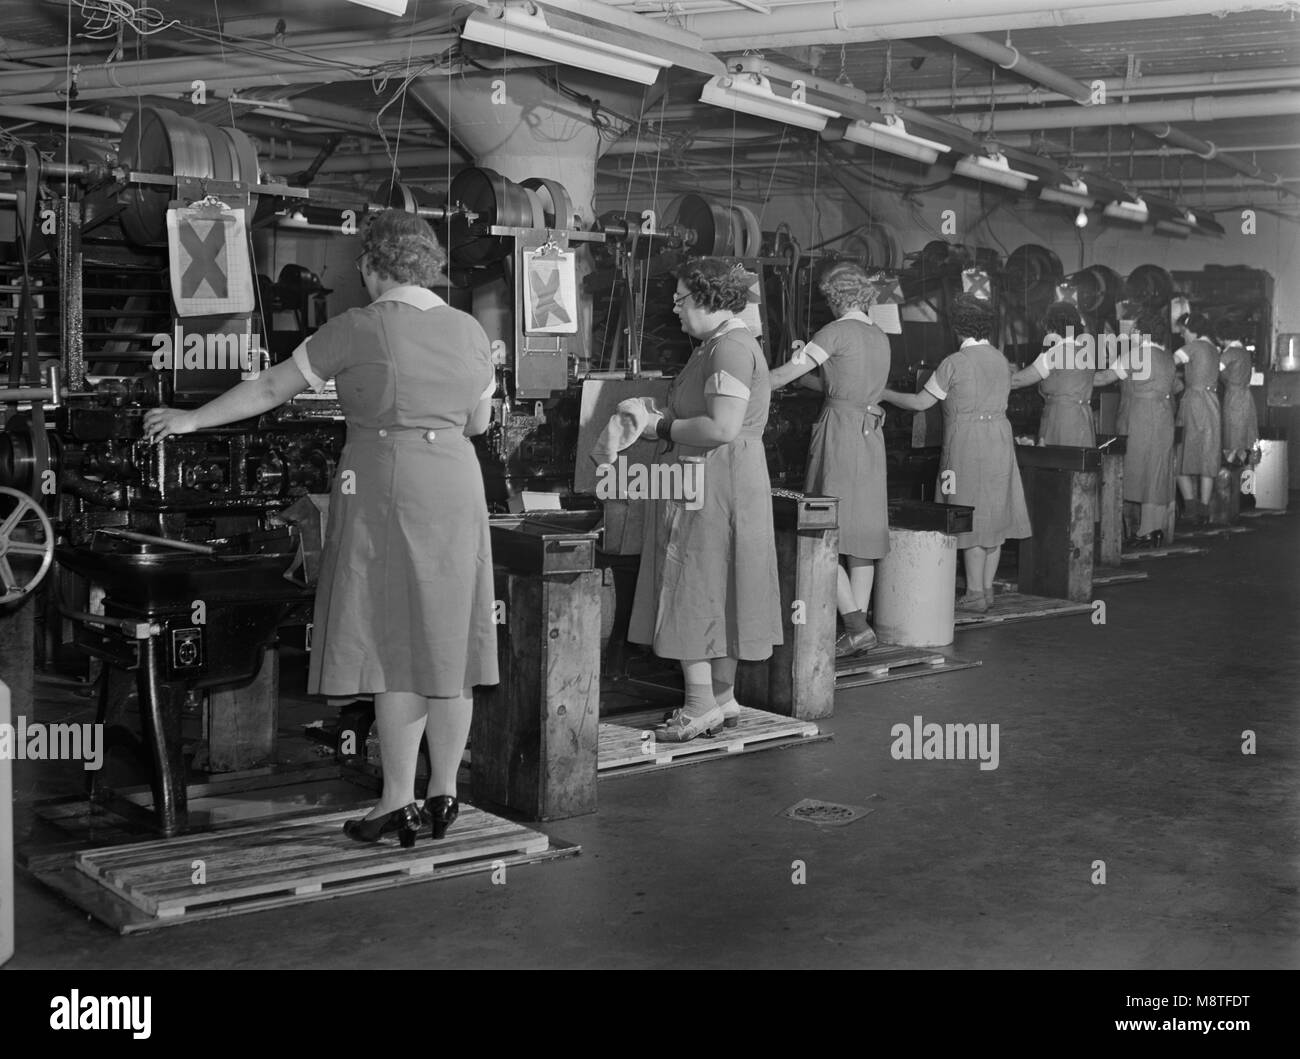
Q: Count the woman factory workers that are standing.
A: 8